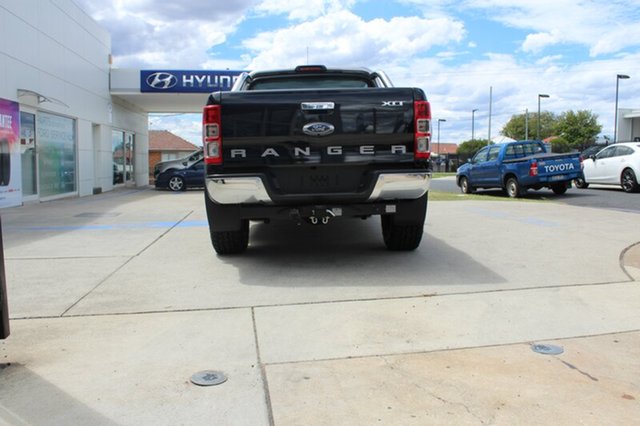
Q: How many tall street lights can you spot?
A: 4